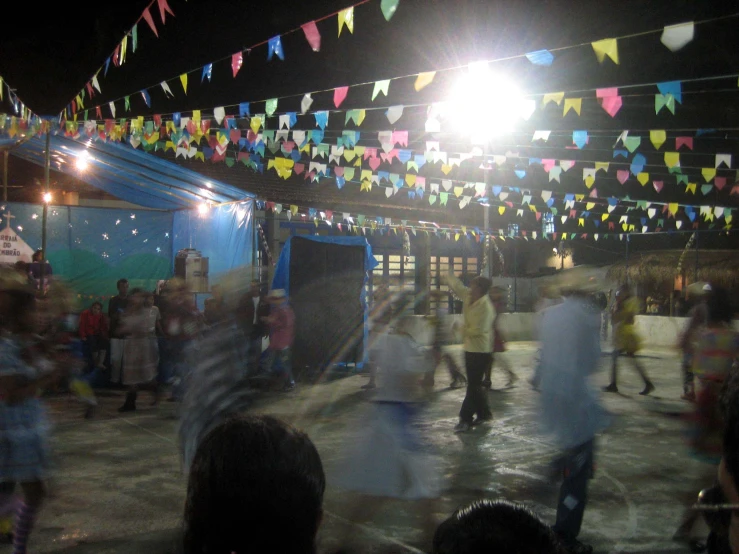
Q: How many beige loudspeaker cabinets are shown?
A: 1